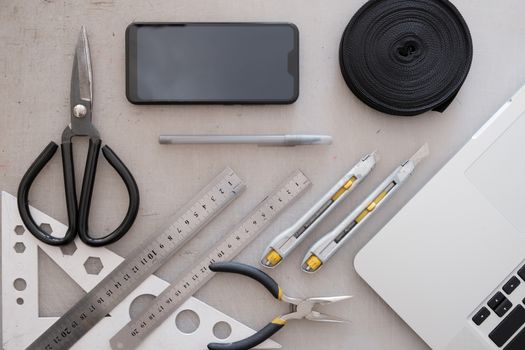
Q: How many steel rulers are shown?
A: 2